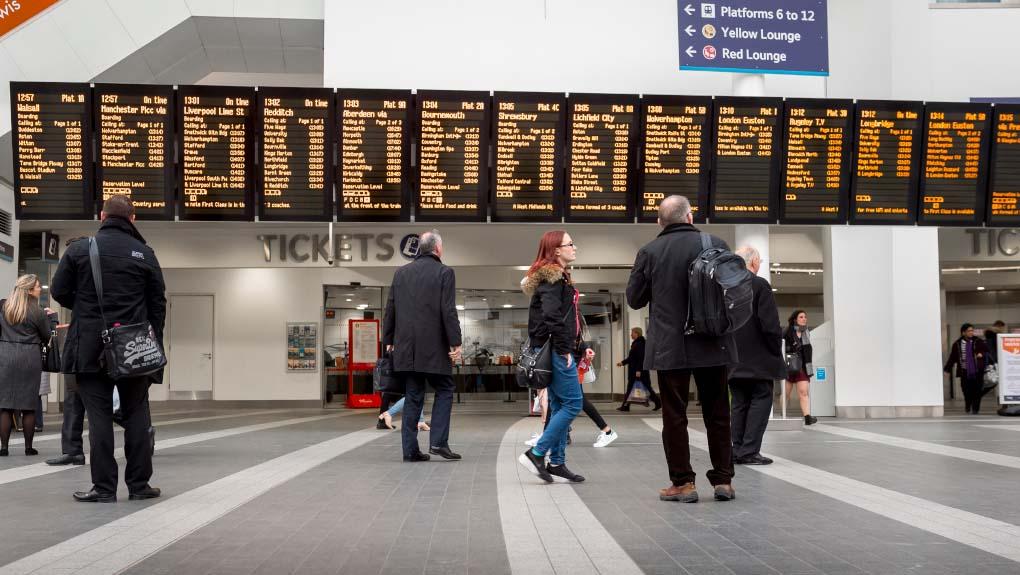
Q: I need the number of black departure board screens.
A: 14